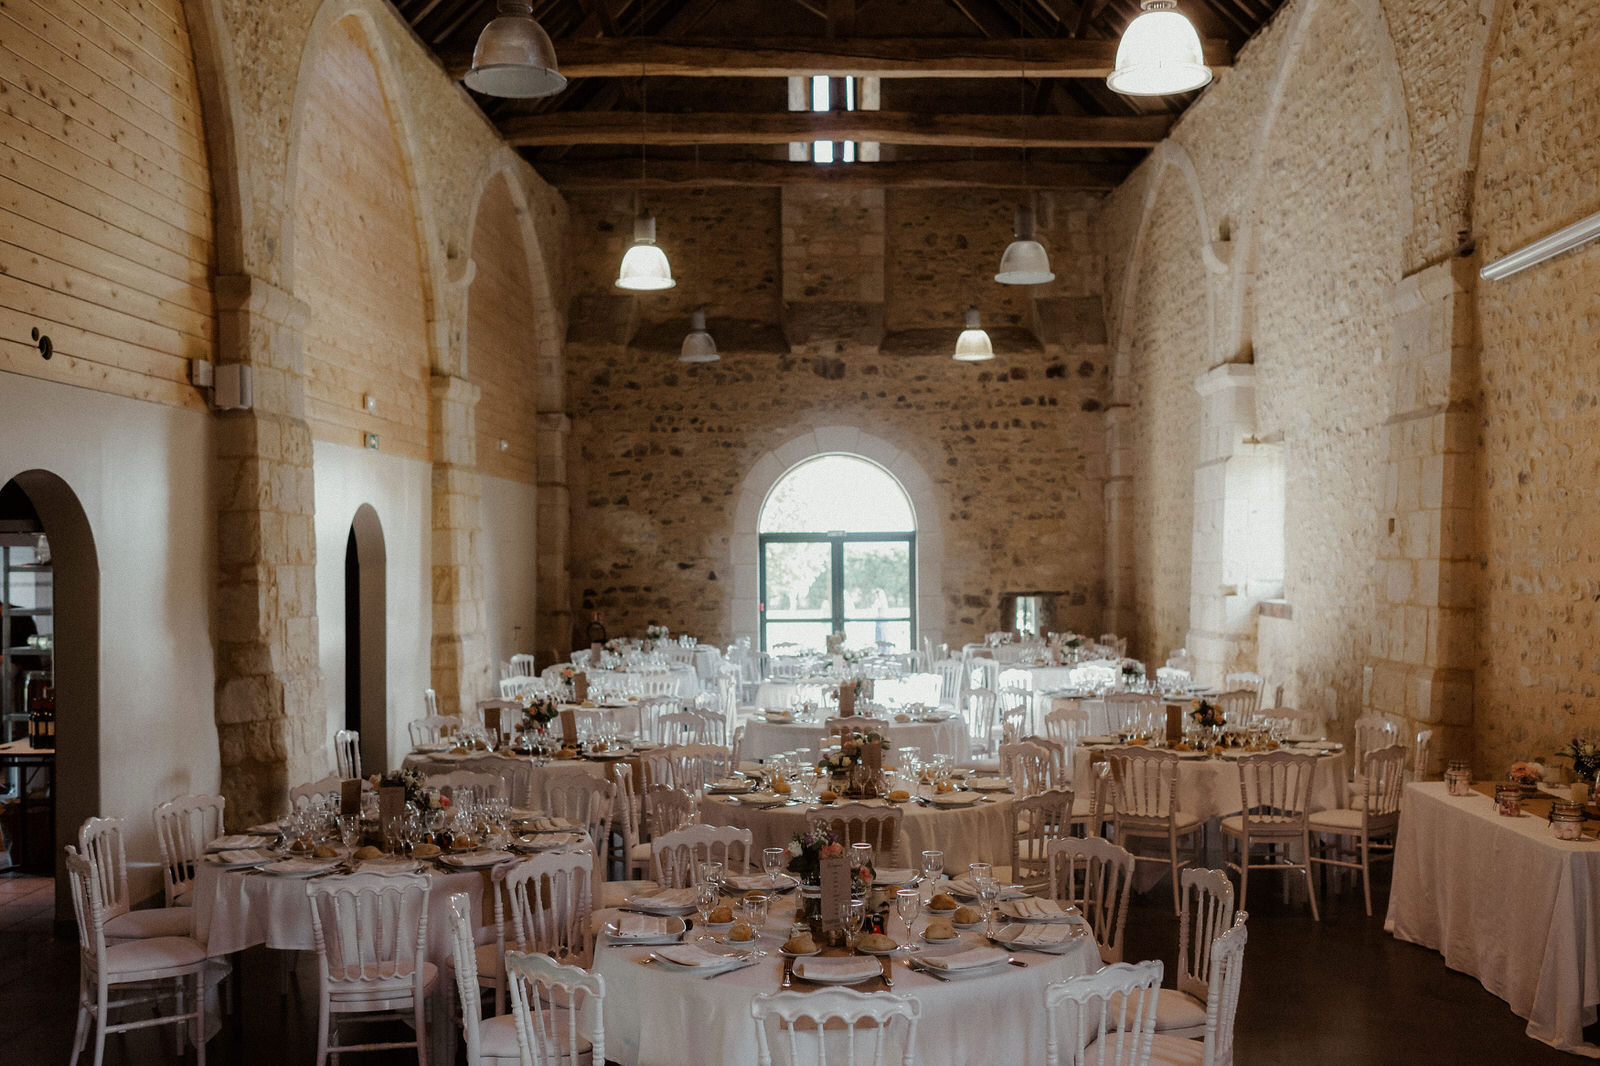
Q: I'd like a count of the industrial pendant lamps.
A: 6